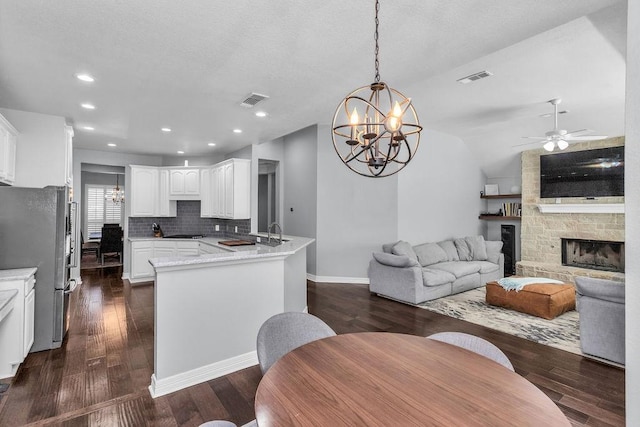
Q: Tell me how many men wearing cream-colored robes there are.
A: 0